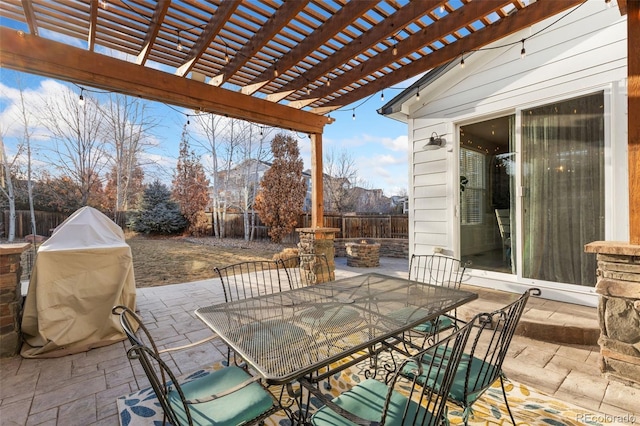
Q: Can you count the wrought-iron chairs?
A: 6